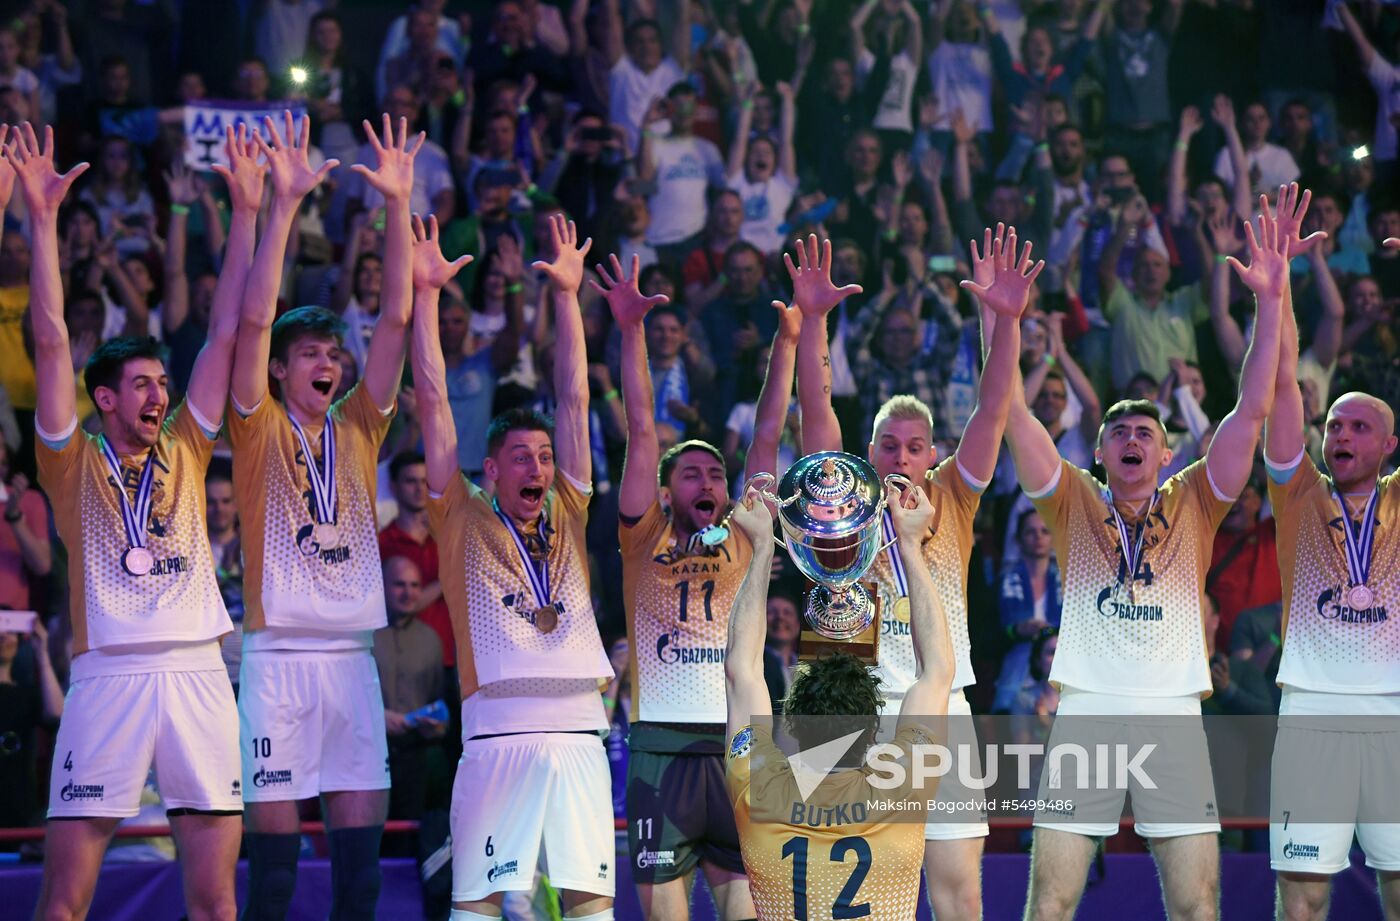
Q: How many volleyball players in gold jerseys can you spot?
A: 8